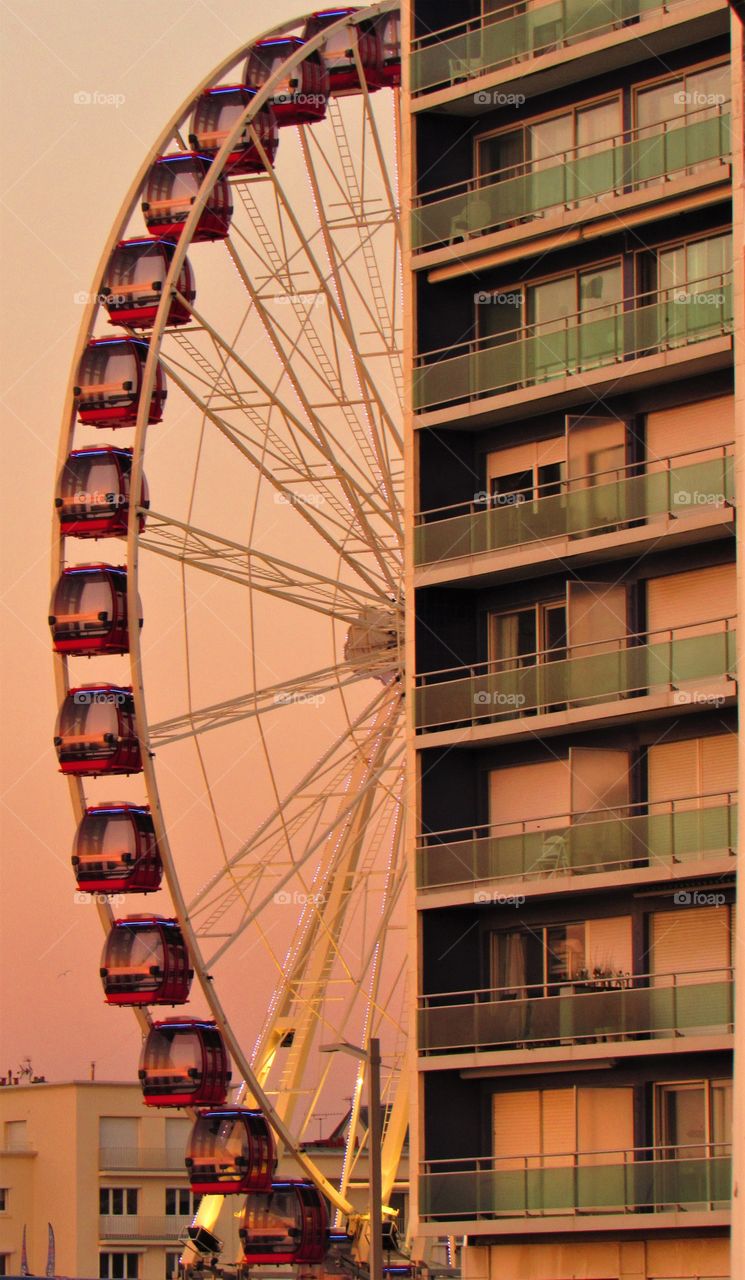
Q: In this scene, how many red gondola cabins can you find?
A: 15